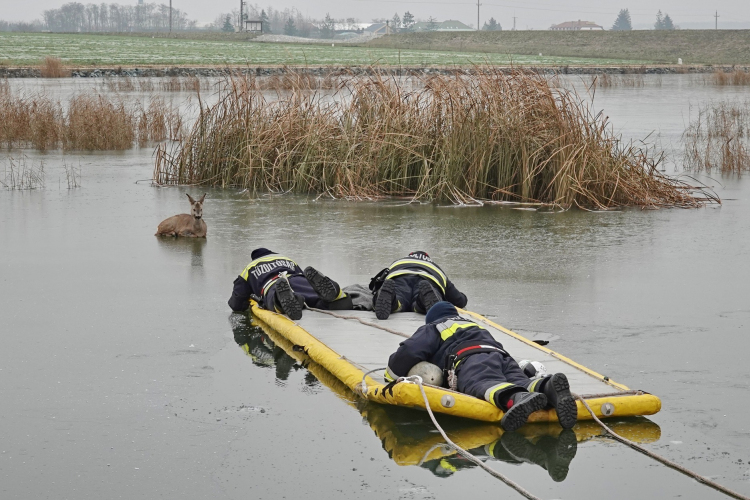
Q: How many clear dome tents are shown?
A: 0